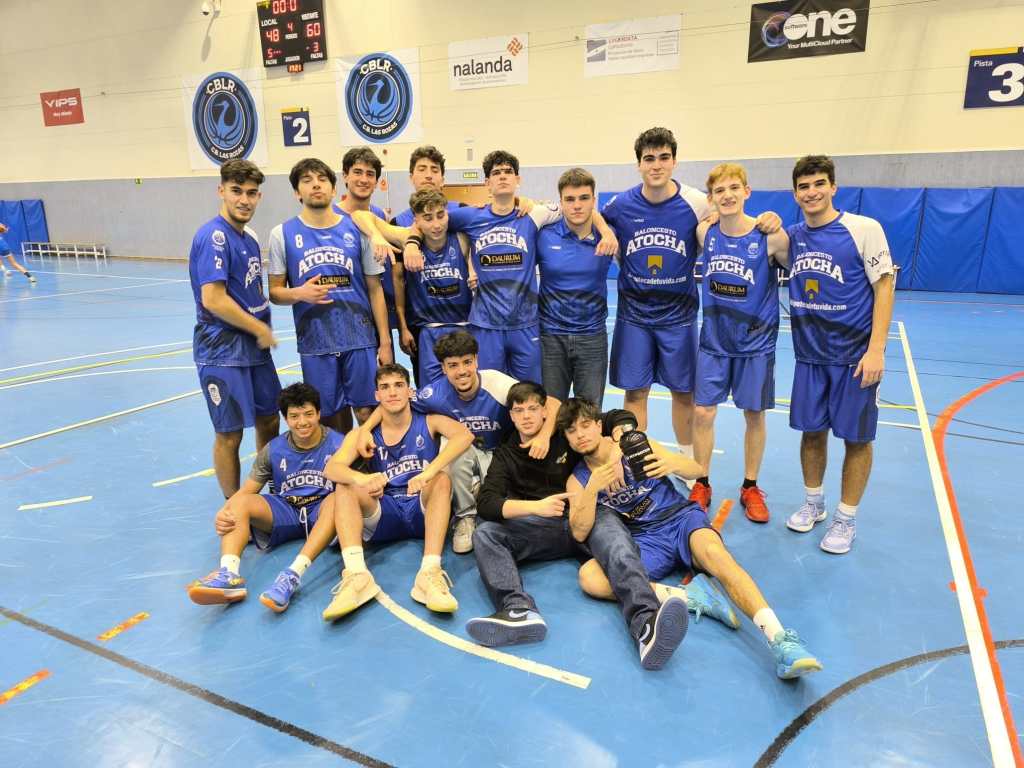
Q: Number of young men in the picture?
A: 15